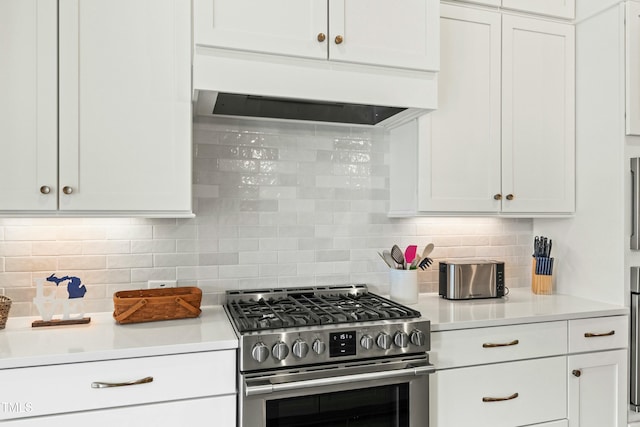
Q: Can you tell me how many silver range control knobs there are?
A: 8